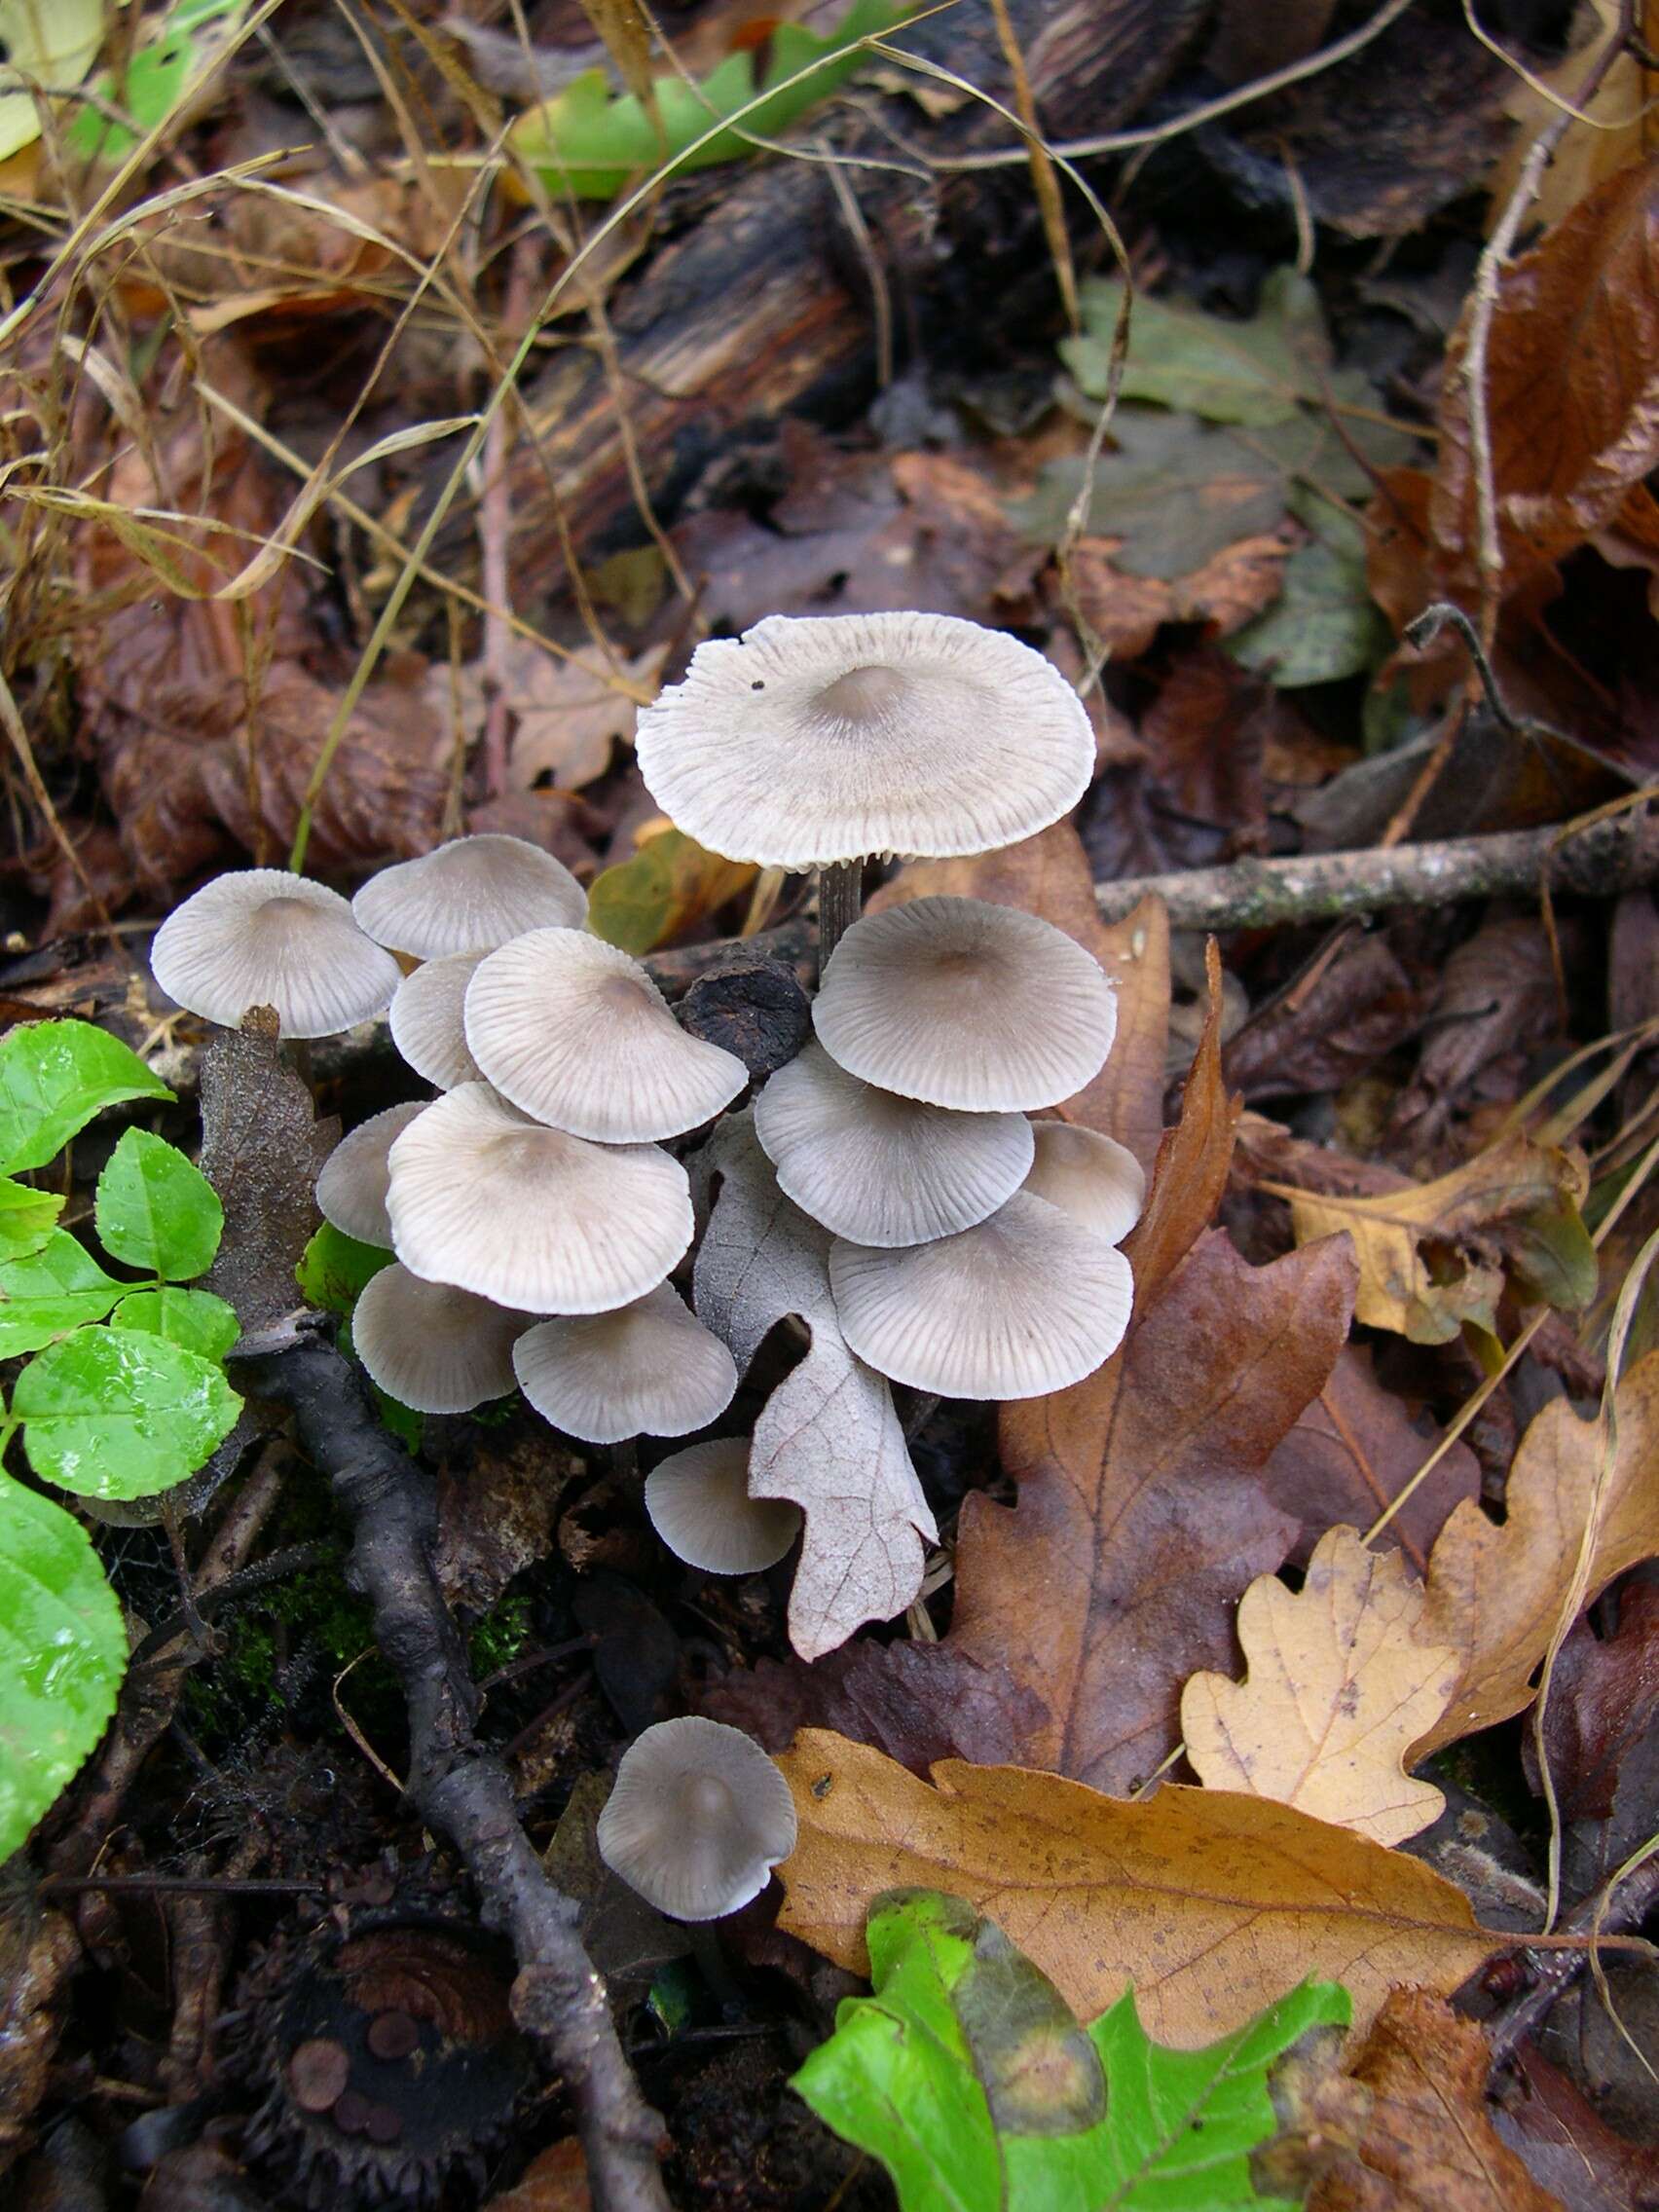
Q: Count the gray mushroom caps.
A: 15